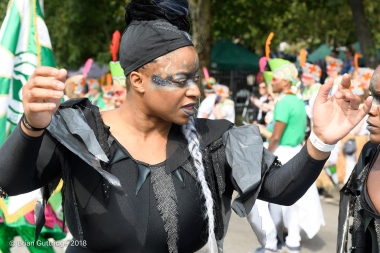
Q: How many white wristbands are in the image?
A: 1